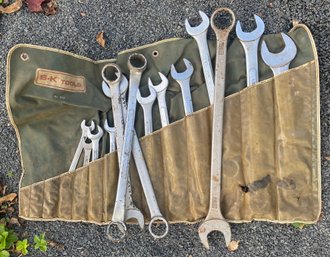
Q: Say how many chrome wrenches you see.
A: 14